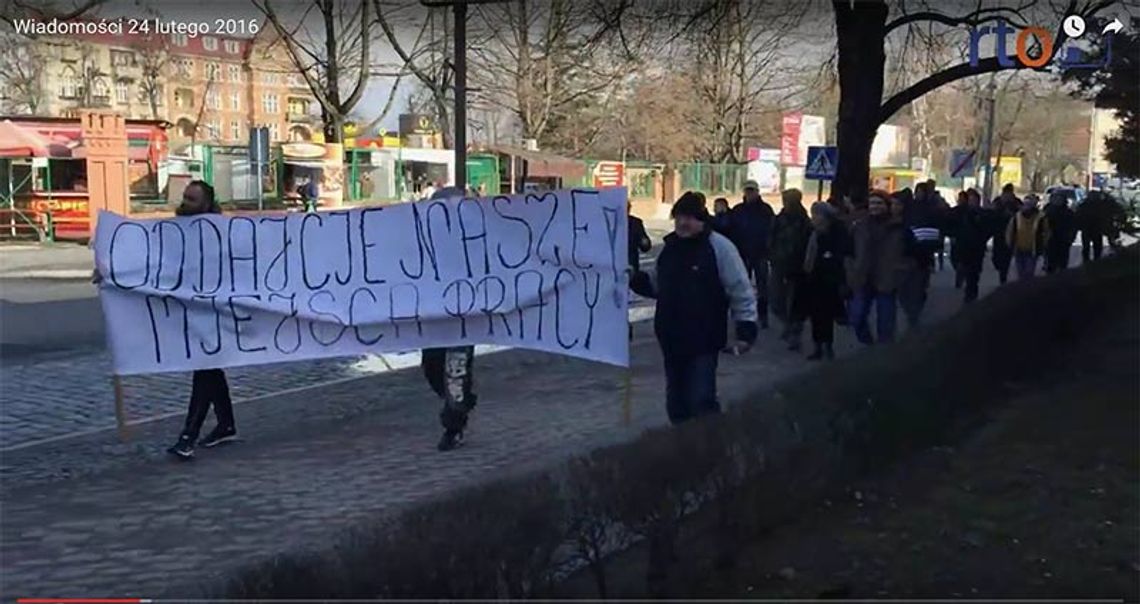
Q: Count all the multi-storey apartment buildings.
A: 1